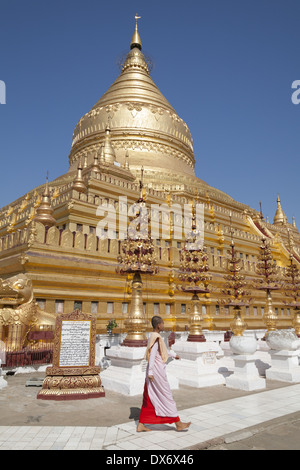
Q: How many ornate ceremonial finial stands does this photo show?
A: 5